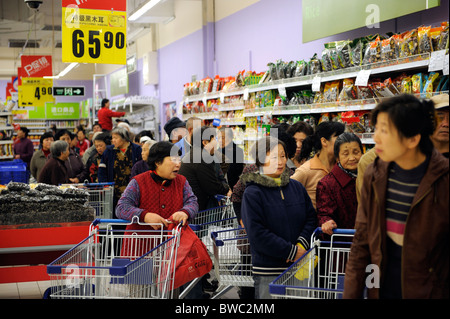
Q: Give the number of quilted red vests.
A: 1